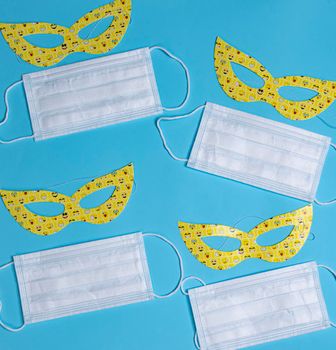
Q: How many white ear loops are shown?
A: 8